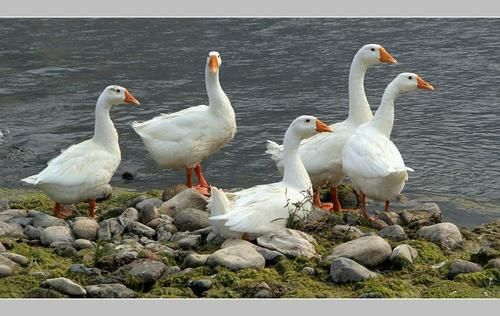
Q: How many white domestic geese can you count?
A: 5